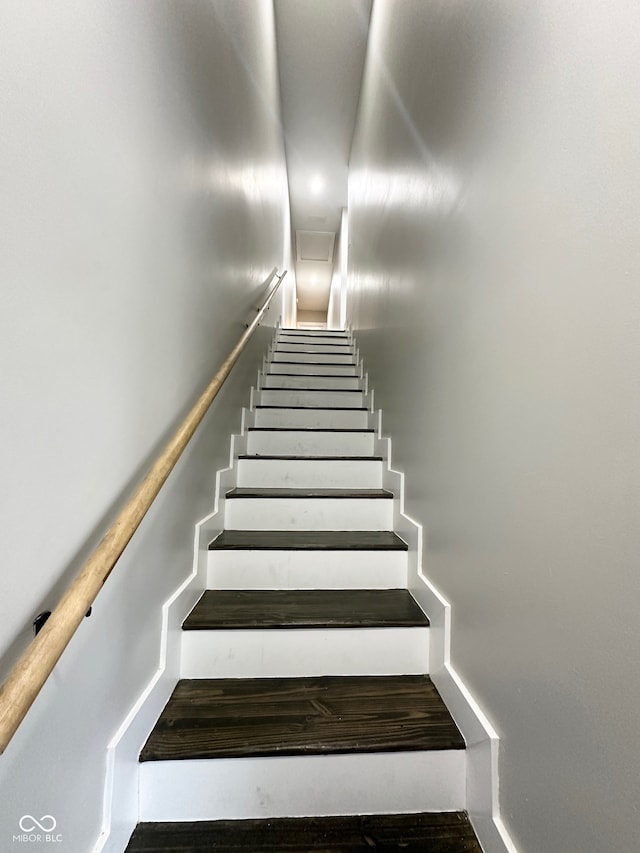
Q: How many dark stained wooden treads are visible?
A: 15